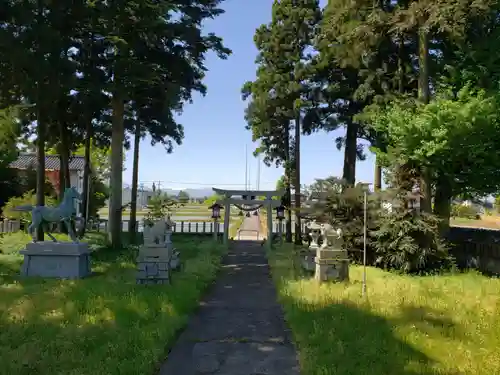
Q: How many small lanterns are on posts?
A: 2